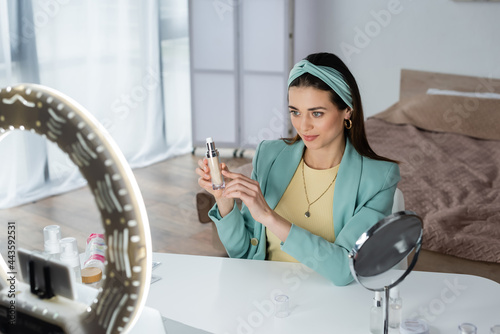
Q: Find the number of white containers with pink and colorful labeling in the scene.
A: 1